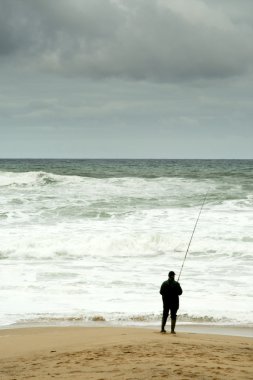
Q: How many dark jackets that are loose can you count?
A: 1